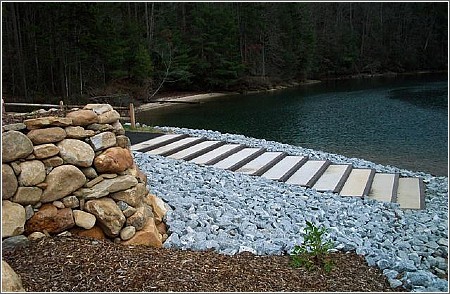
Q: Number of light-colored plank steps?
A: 12